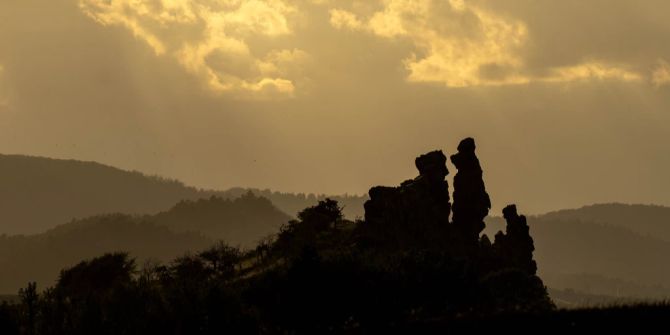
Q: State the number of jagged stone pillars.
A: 3